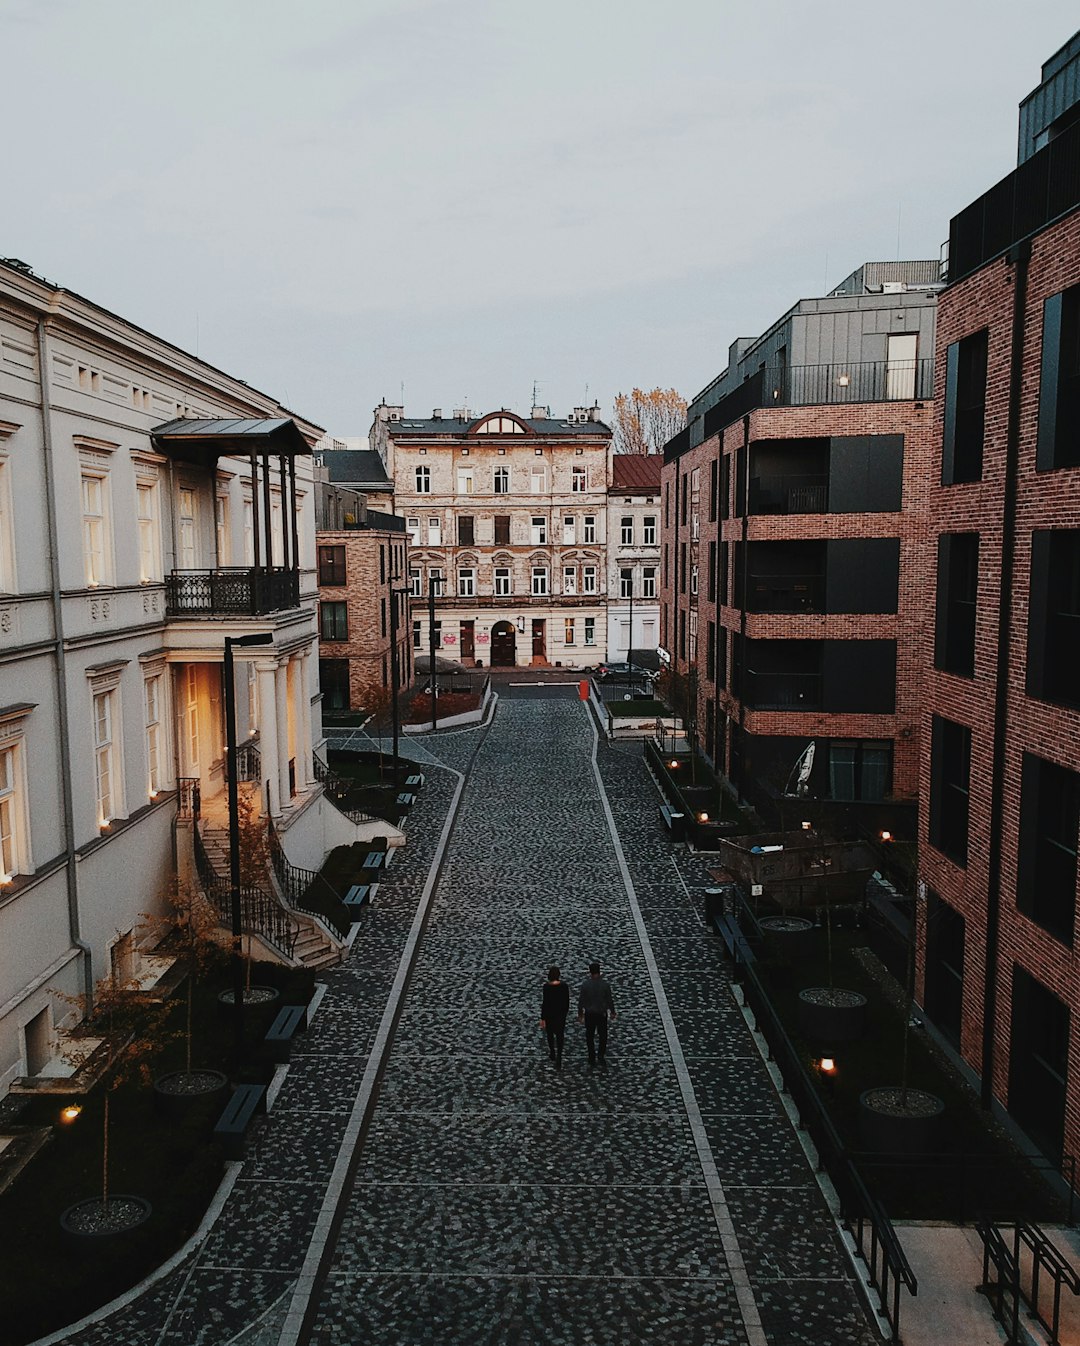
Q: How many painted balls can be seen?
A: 0